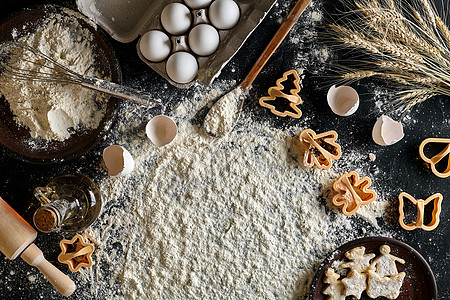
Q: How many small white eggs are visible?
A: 6